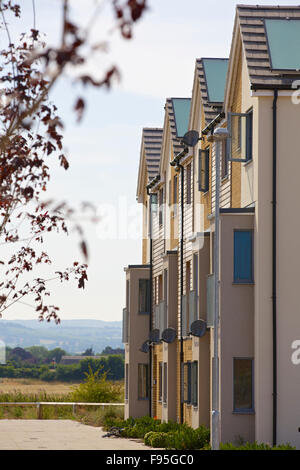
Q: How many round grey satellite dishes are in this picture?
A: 5